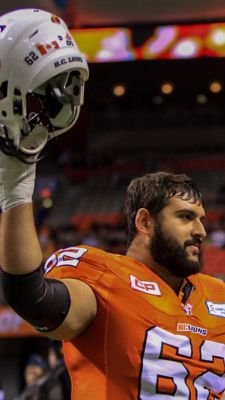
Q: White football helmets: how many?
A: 1